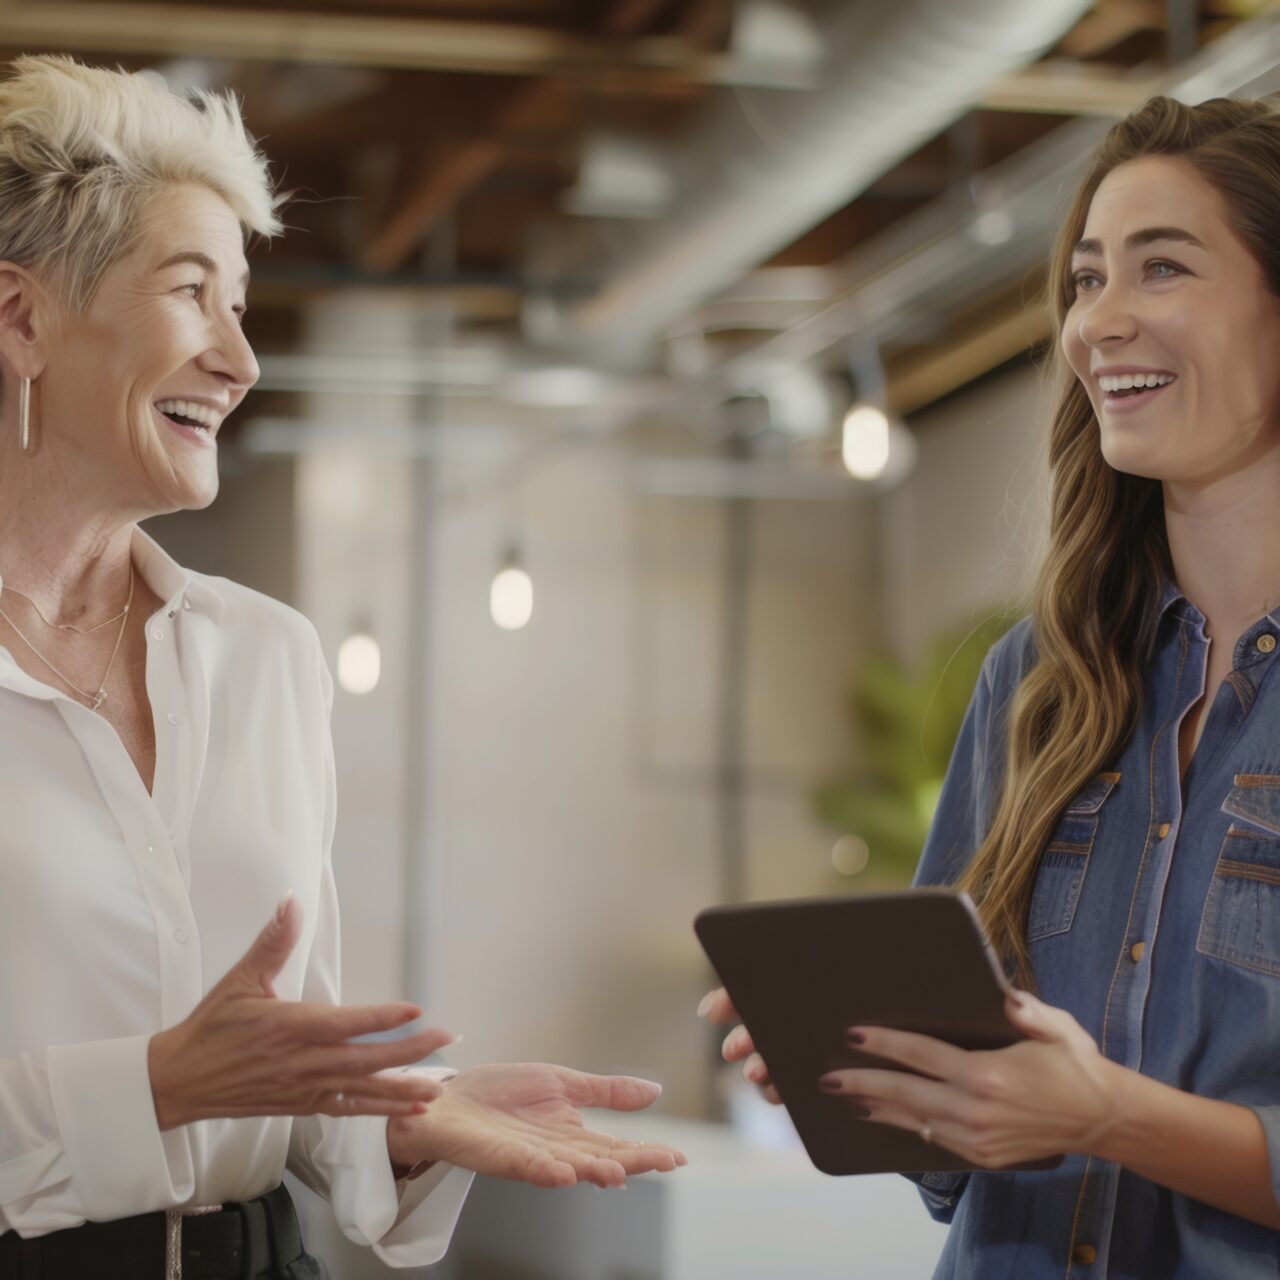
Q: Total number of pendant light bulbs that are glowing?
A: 3